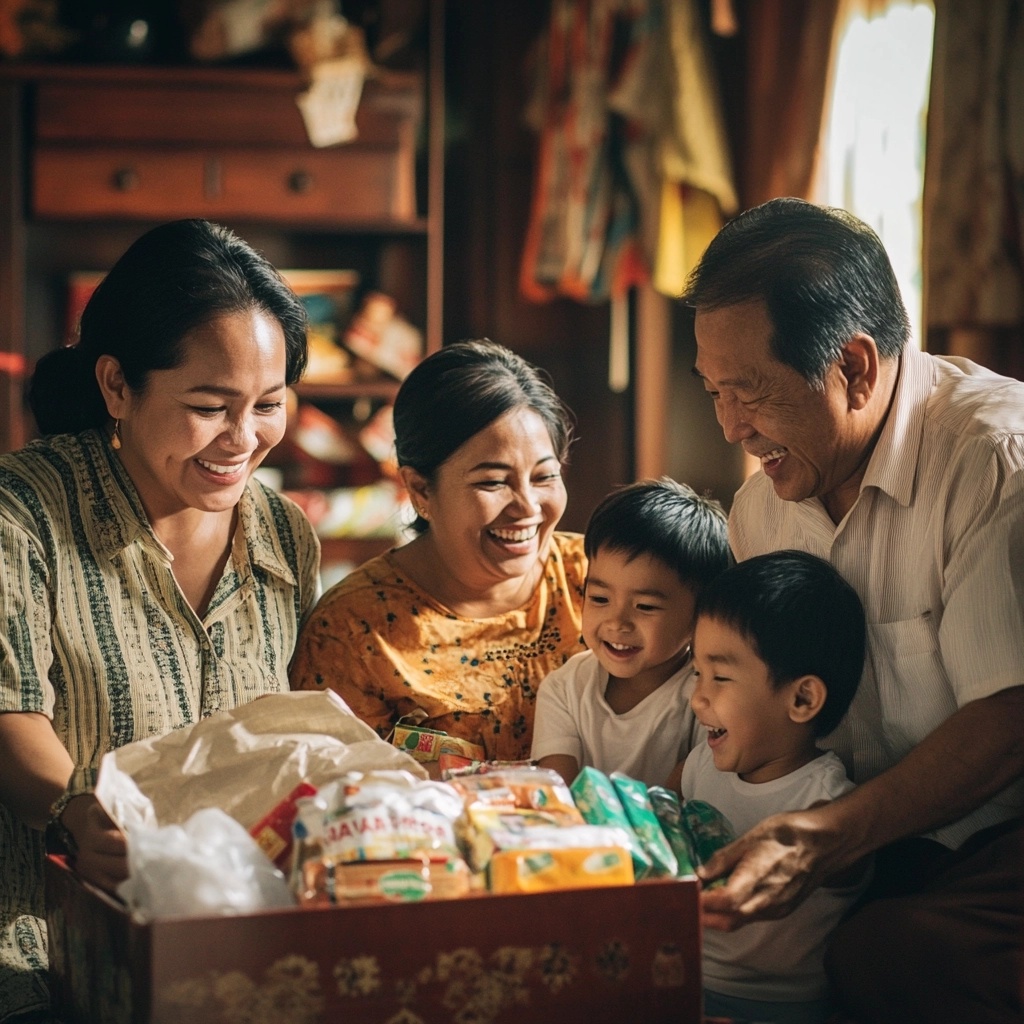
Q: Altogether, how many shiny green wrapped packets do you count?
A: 4